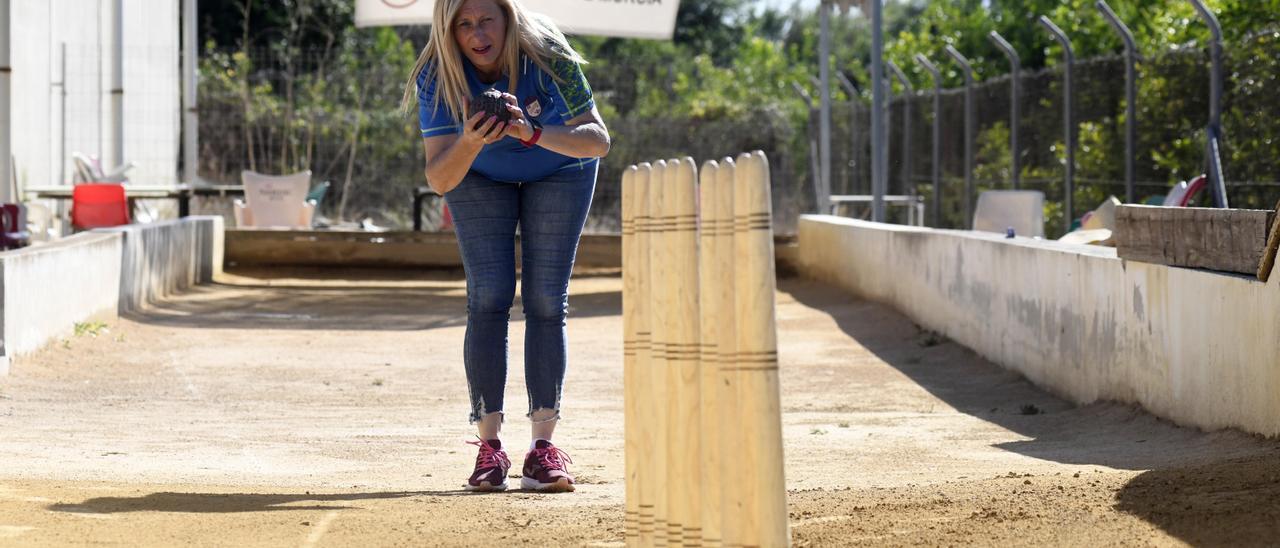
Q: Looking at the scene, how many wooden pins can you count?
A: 9